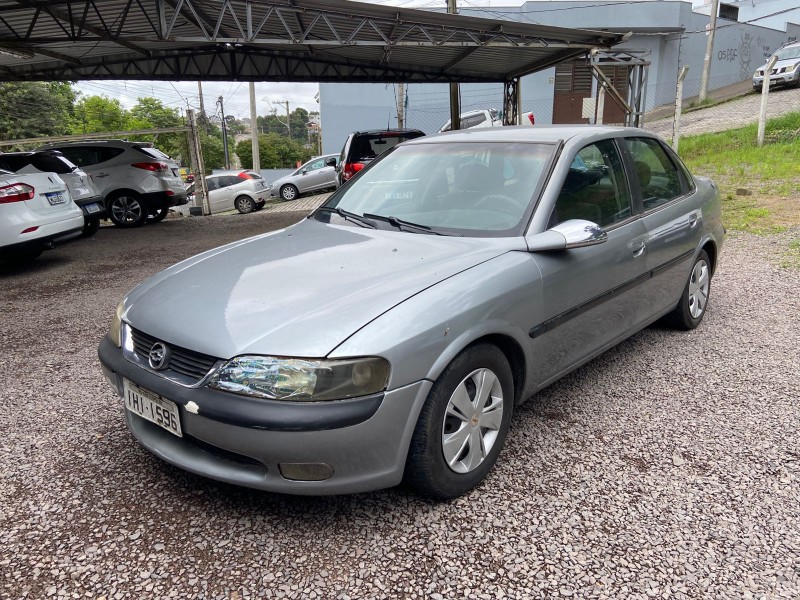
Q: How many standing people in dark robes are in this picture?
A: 0